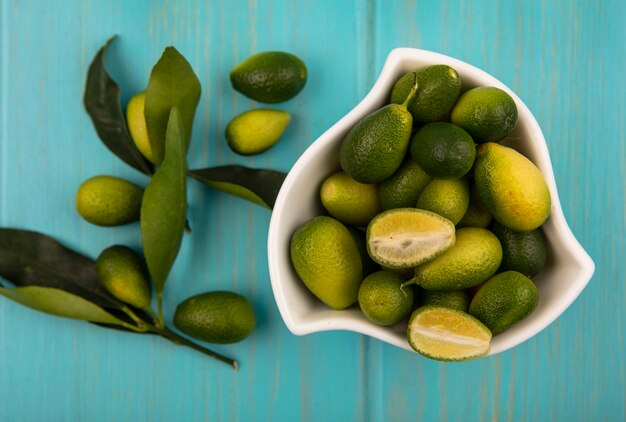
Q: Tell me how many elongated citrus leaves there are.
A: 6